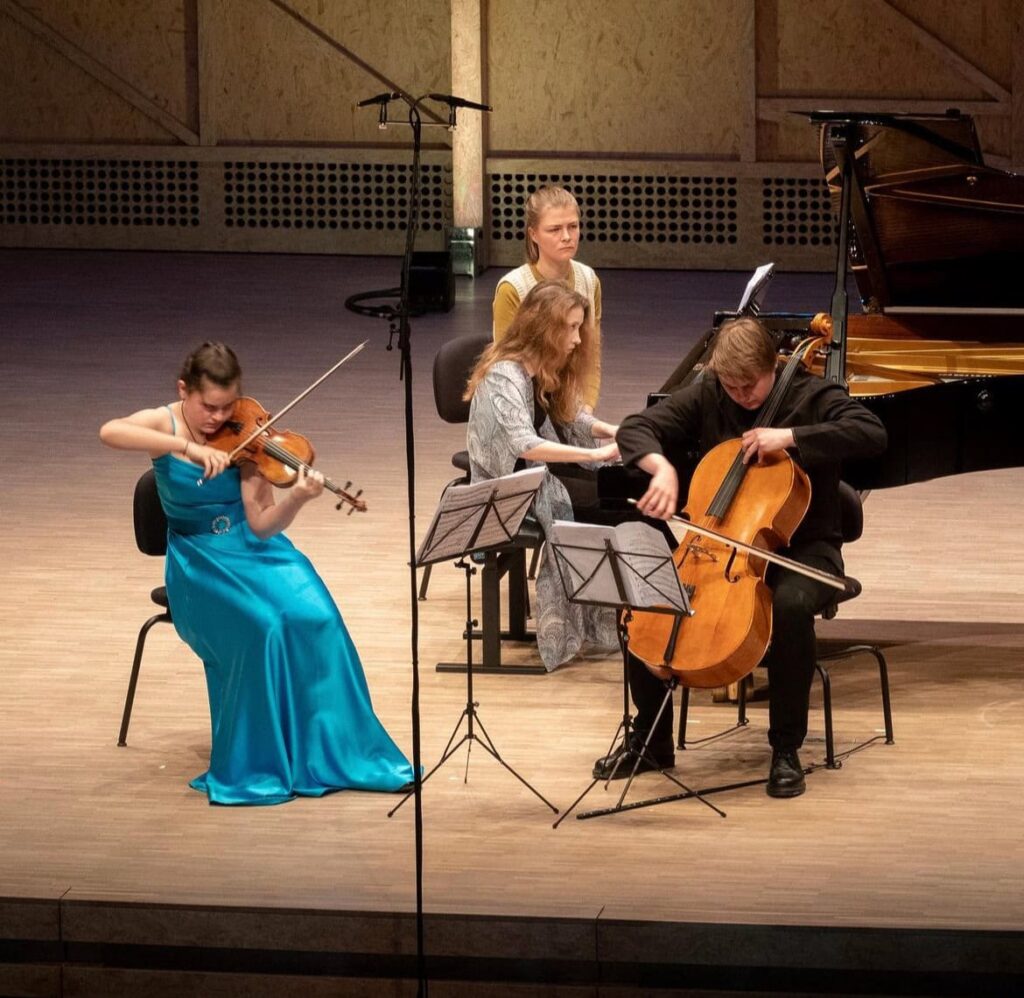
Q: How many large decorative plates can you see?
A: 0